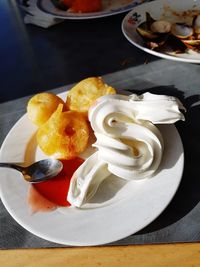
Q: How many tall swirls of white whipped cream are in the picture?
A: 1